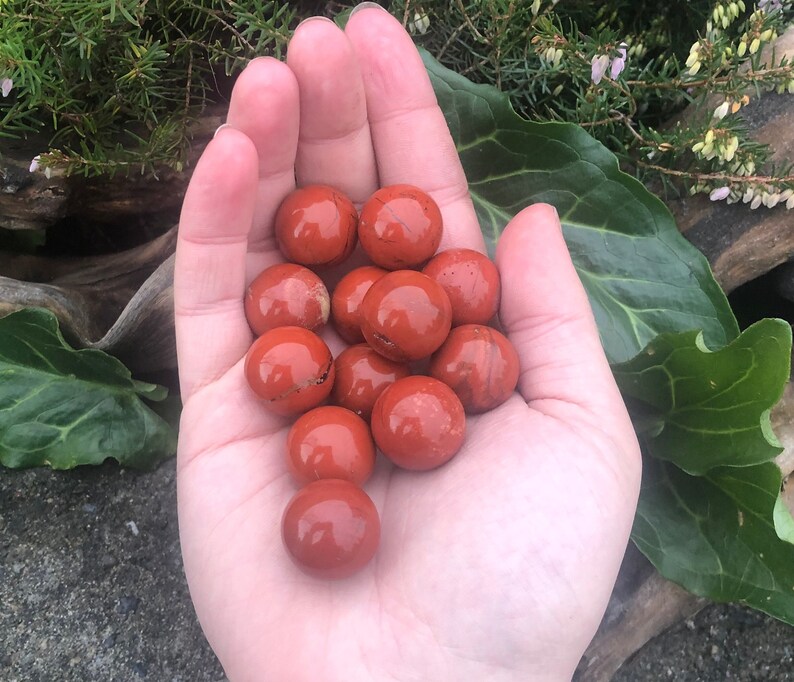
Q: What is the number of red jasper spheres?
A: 12